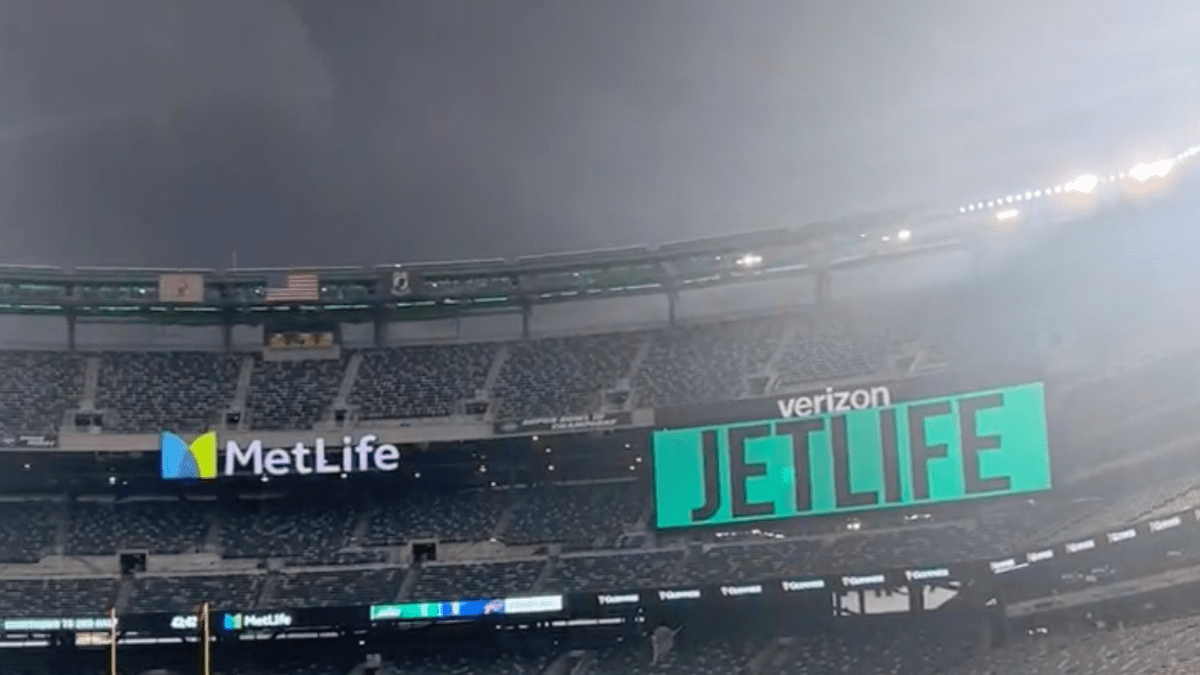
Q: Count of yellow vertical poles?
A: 2